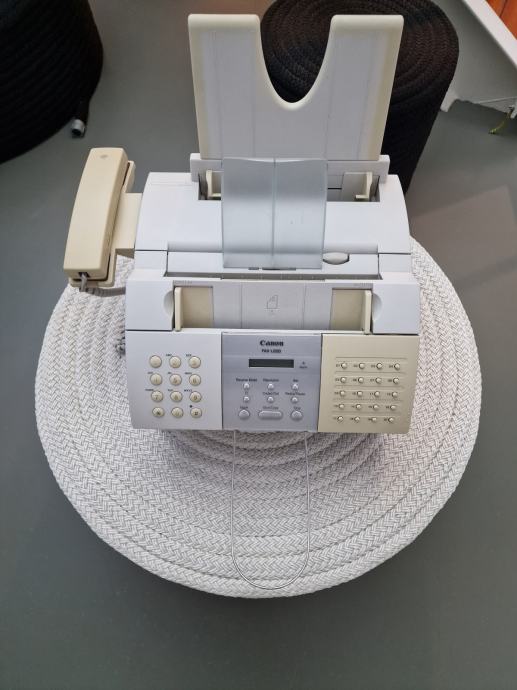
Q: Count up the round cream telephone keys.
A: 12